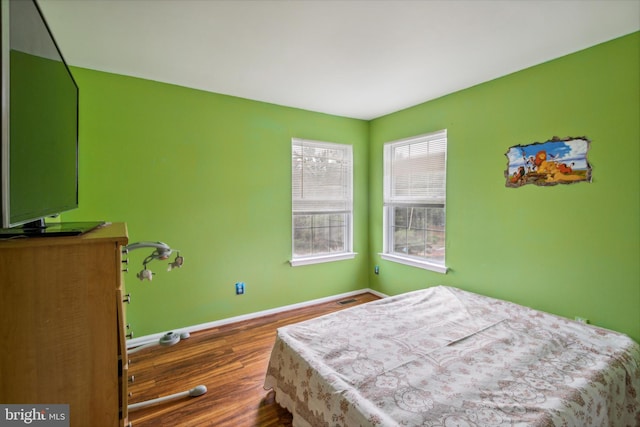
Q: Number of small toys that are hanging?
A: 2